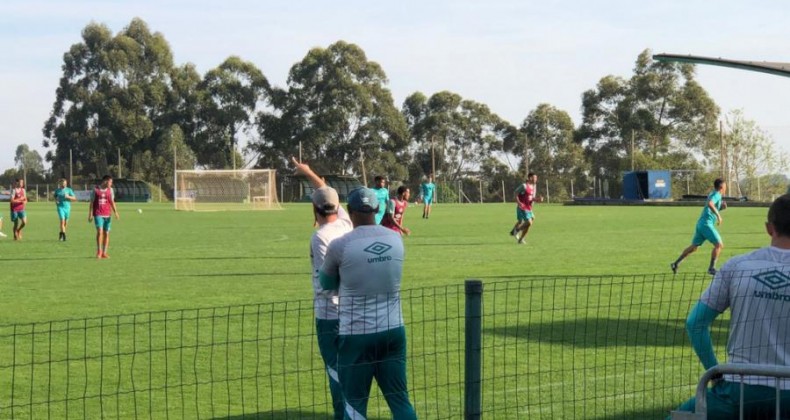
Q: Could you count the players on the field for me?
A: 8